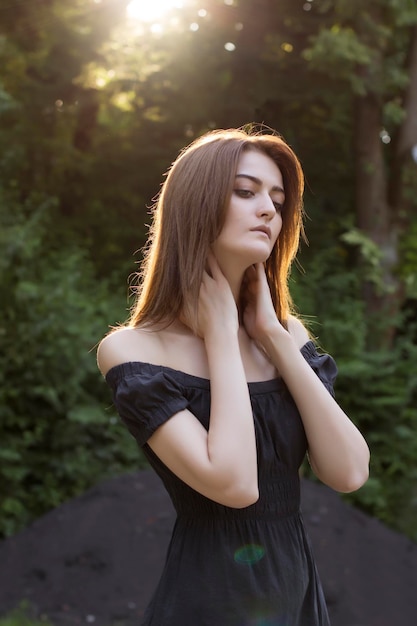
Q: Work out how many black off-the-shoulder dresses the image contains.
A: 1